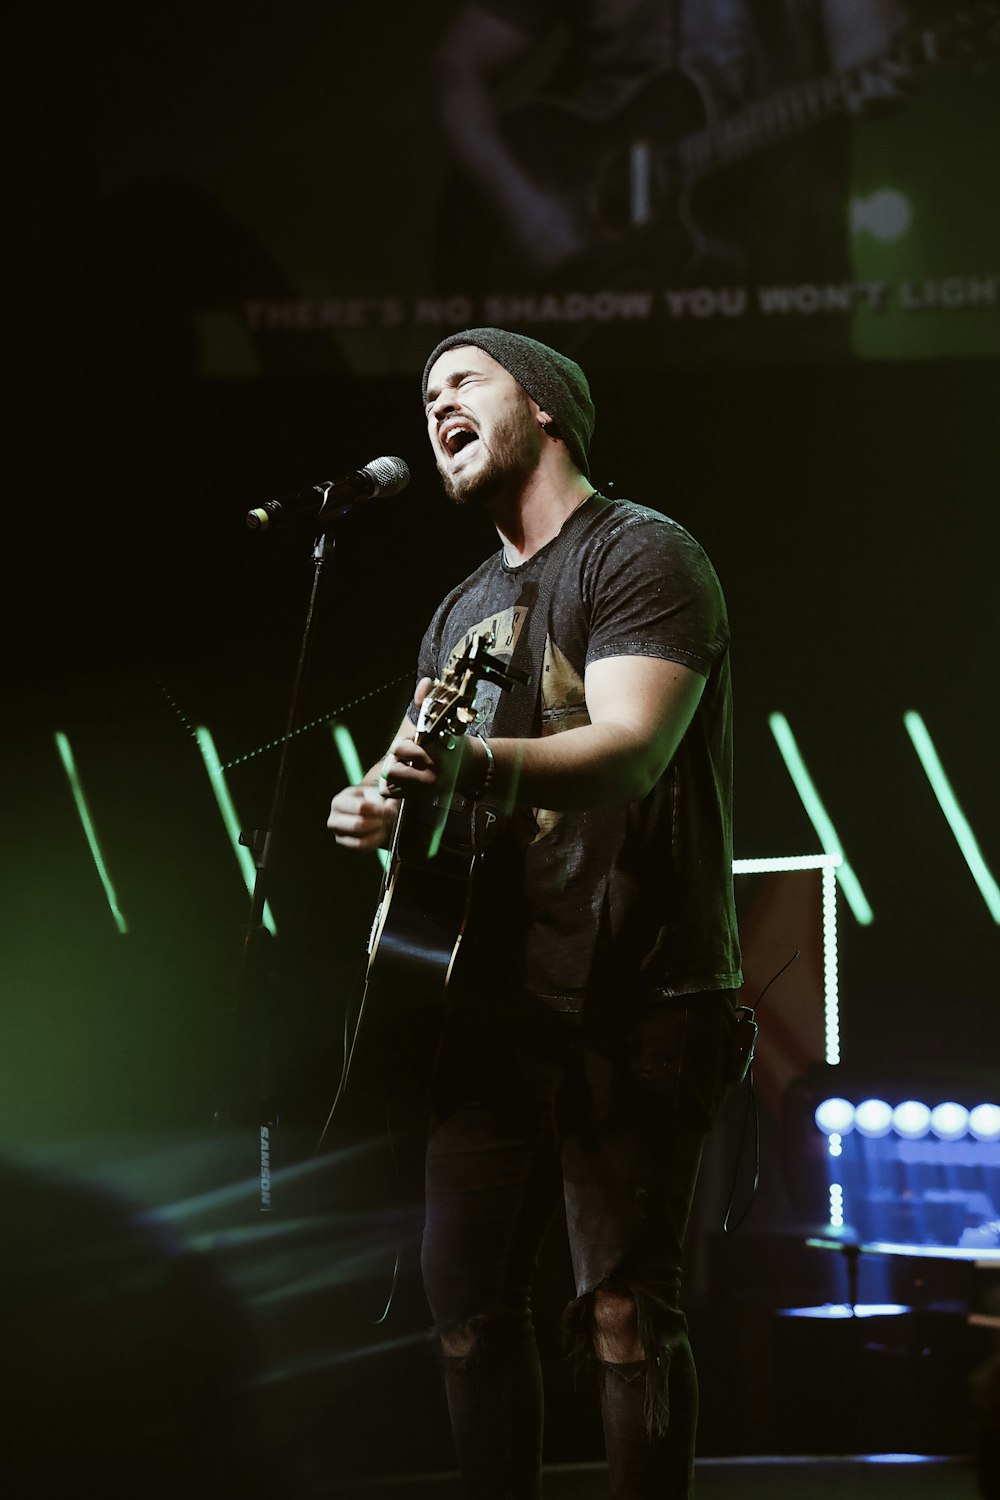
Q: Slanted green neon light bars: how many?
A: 5